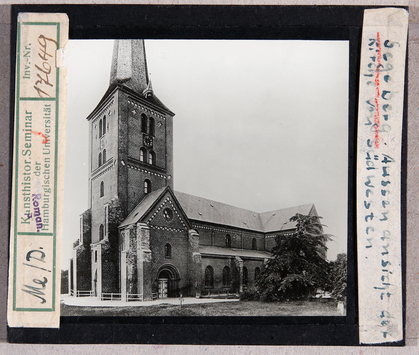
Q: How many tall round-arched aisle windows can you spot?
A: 4